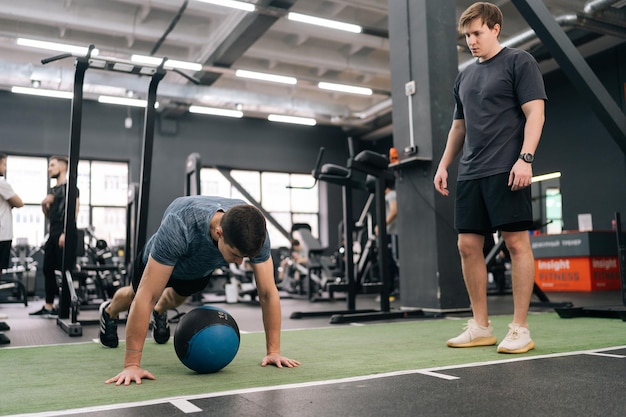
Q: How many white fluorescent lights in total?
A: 10